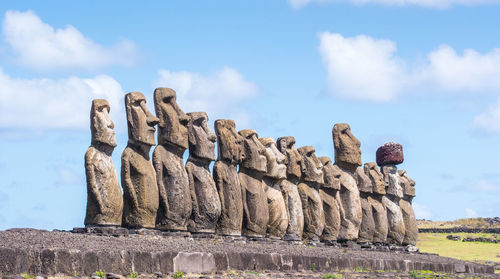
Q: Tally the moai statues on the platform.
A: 15